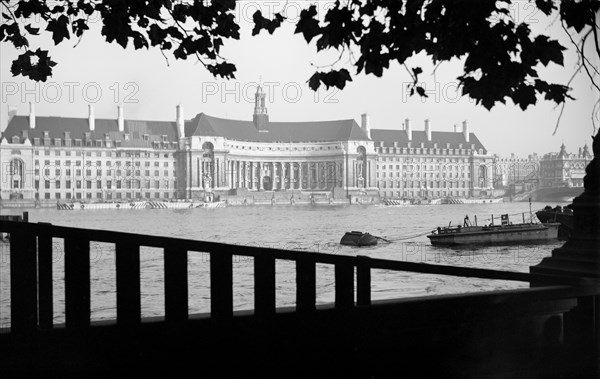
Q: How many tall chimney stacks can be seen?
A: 8